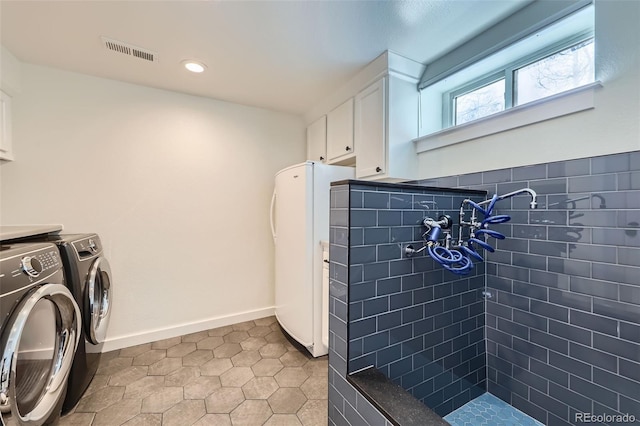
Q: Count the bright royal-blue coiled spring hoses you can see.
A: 1